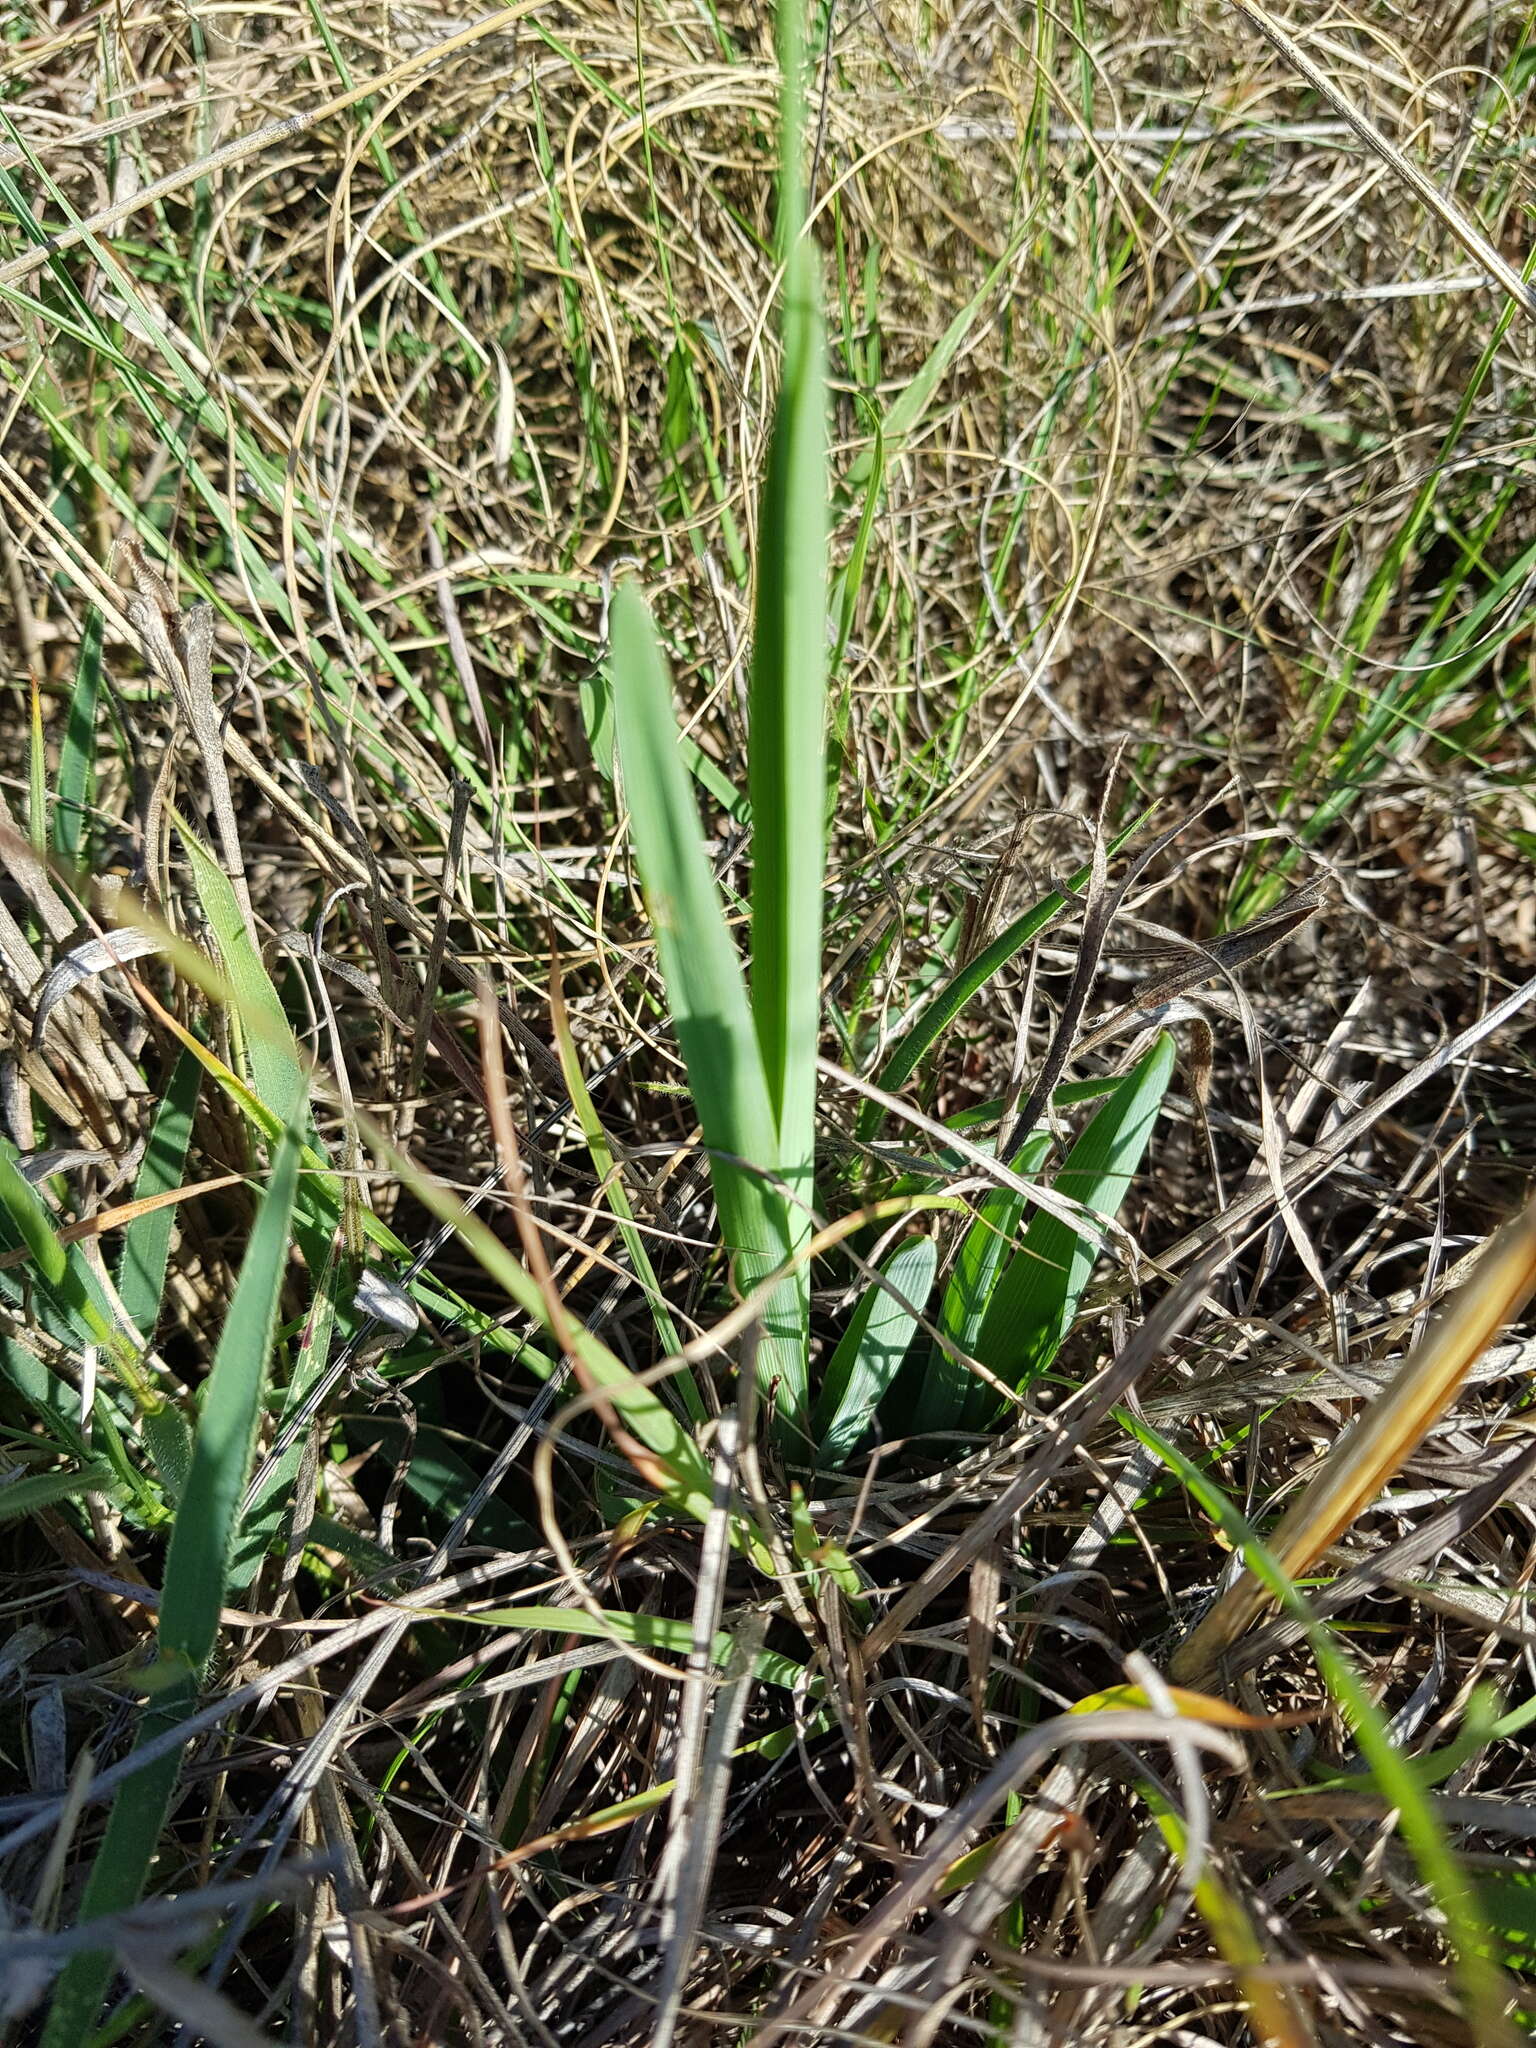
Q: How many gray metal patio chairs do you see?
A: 0